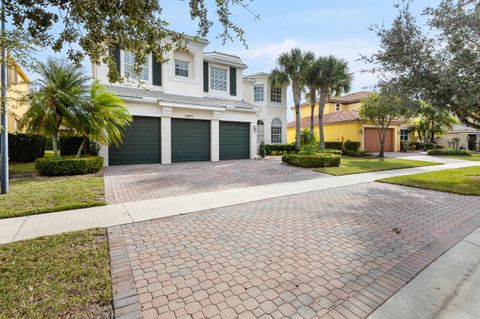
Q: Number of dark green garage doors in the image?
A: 3